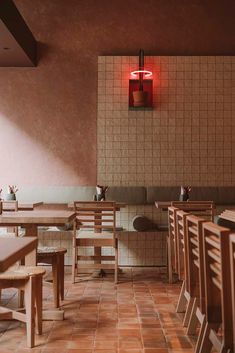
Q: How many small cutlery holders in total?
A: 3